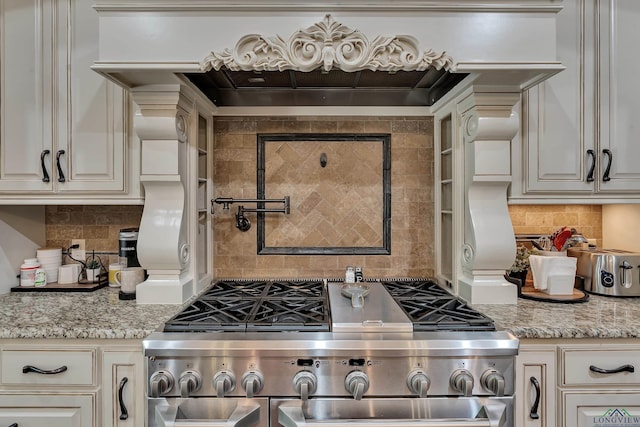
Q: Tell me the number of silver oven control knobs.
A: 9